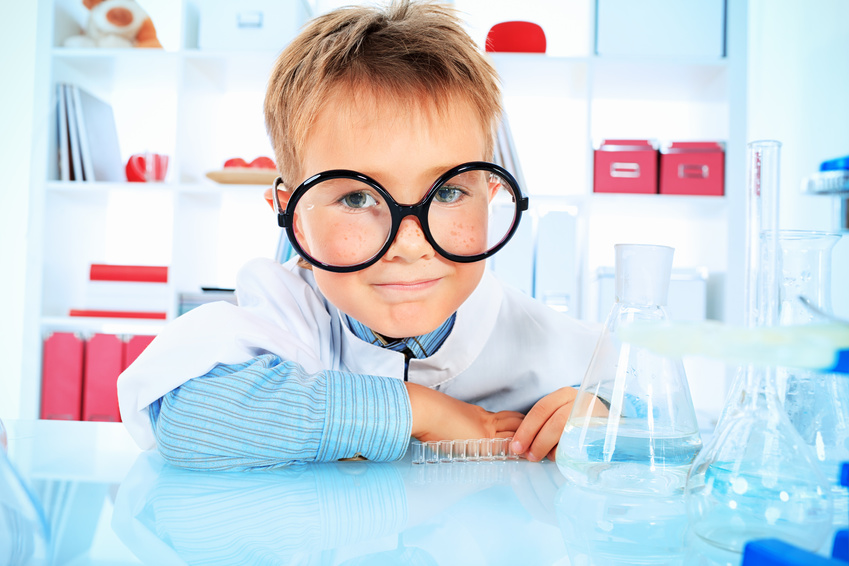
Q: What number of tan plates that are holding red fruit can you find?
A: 1